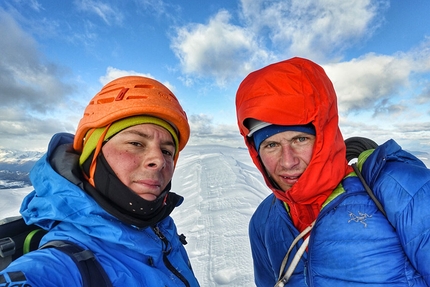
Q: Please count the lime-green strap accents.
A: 1